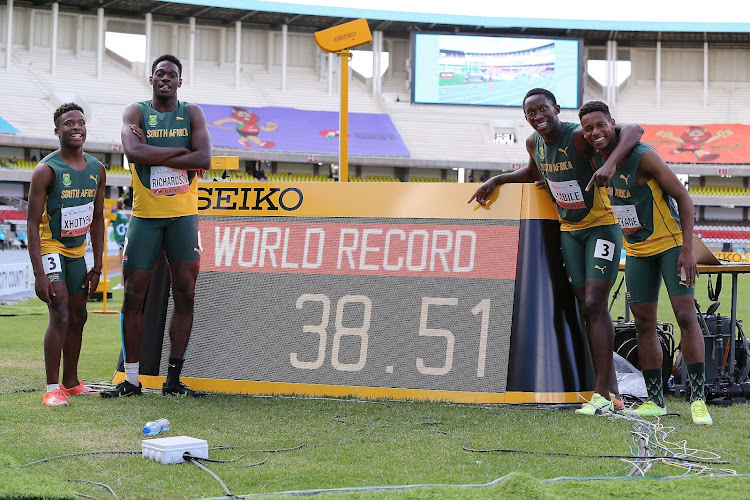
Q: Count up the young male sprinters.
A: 4